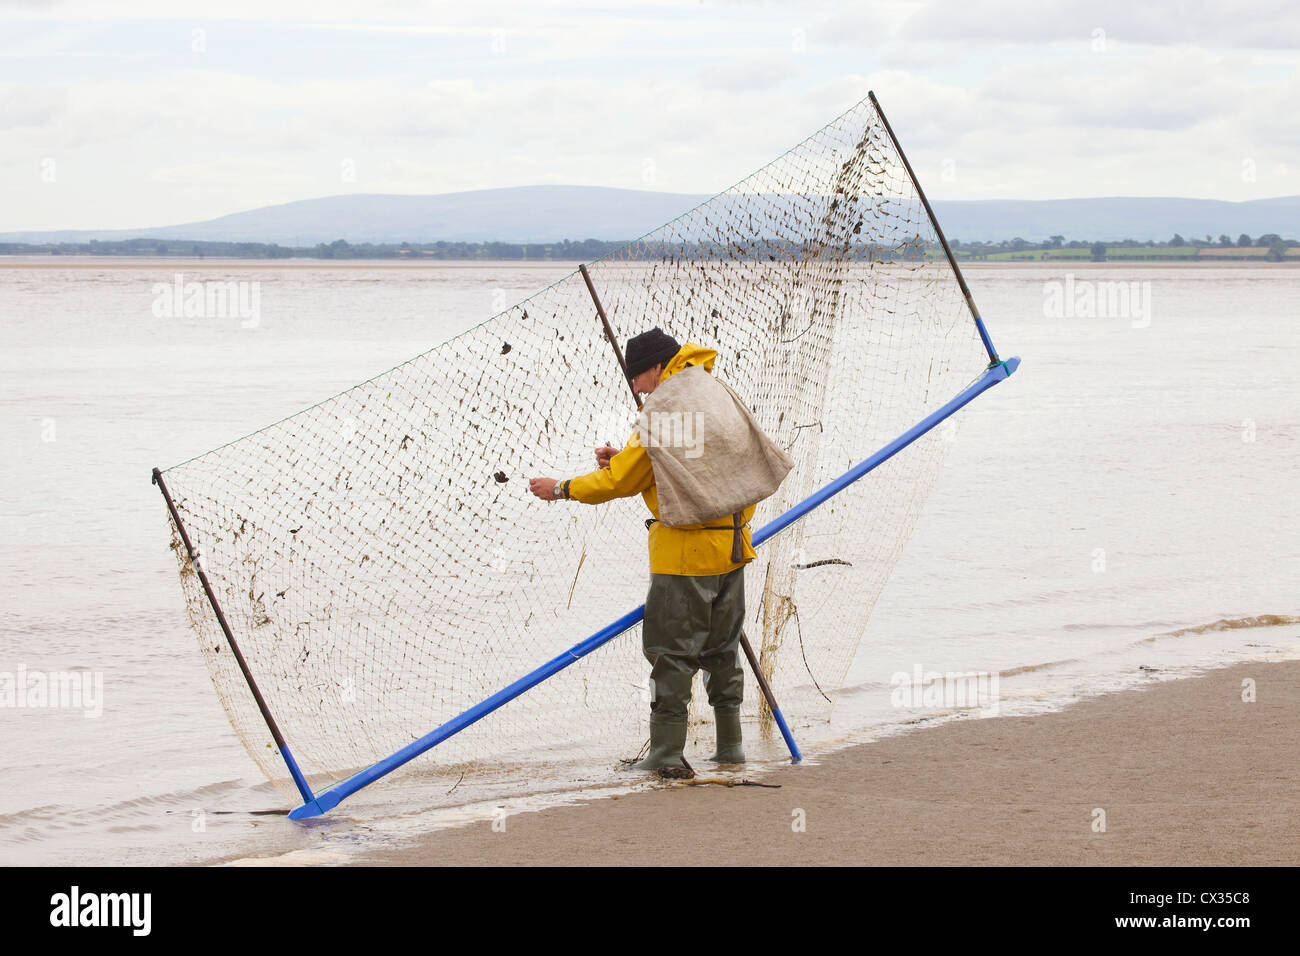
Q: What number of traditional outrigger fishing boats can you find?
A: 0